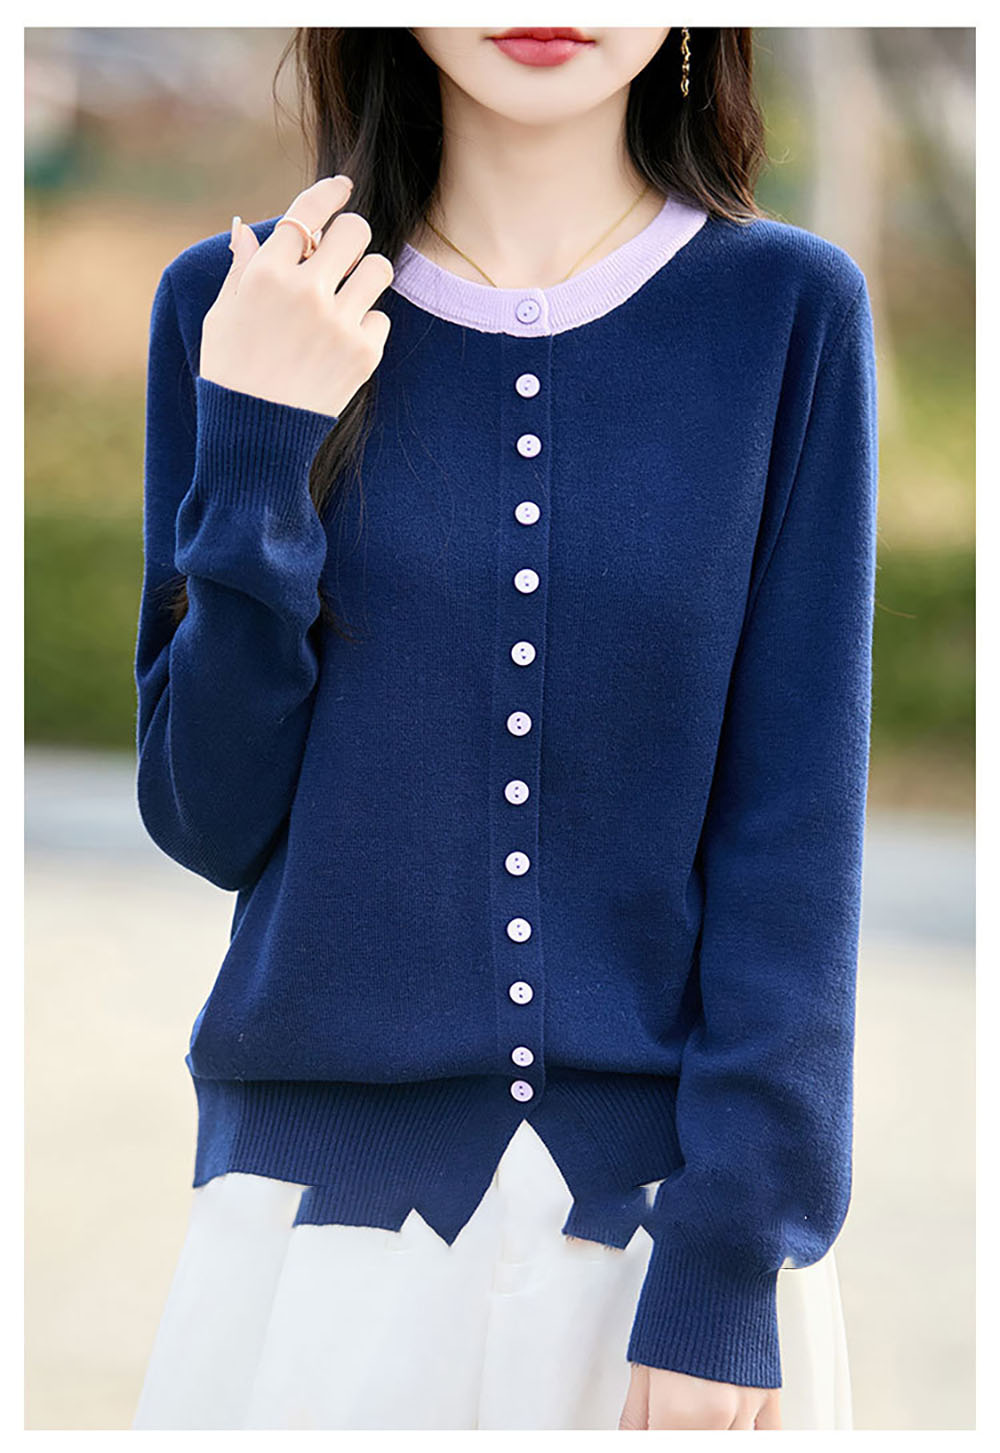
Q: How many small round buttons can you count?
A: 13